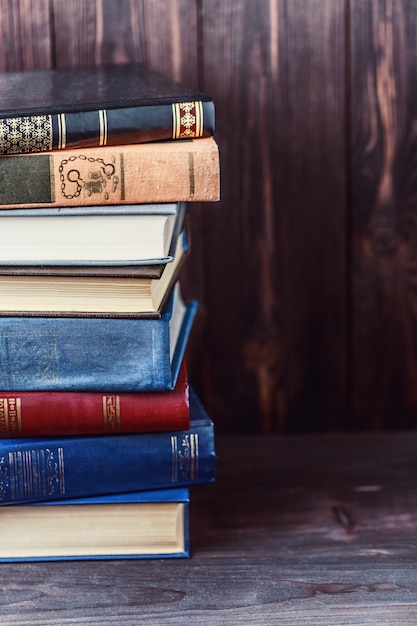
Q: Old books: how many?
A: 8